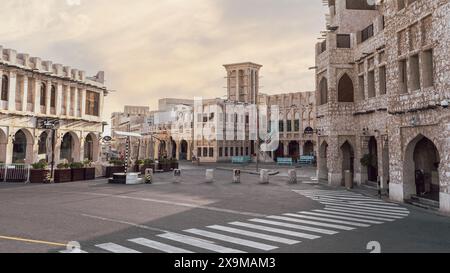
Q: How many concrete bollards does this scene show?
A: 6